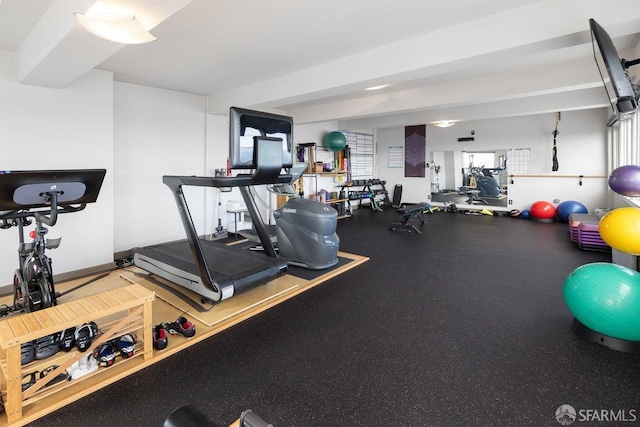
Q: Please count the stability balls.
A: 6